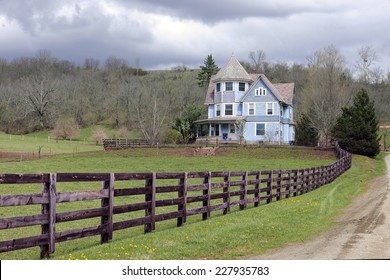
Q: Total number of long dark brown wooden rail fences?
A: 1